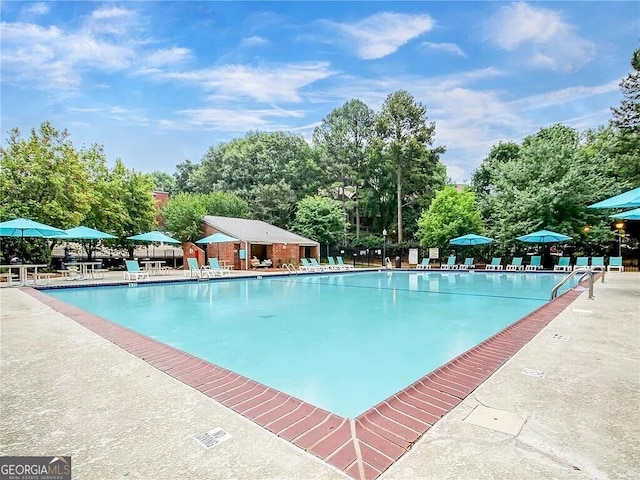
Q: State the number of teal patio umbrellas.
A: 8